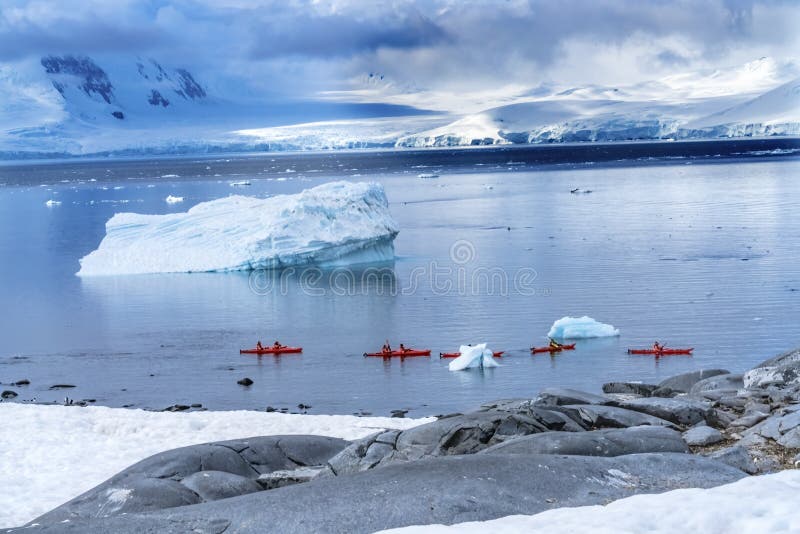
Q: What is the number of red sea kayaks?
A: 5